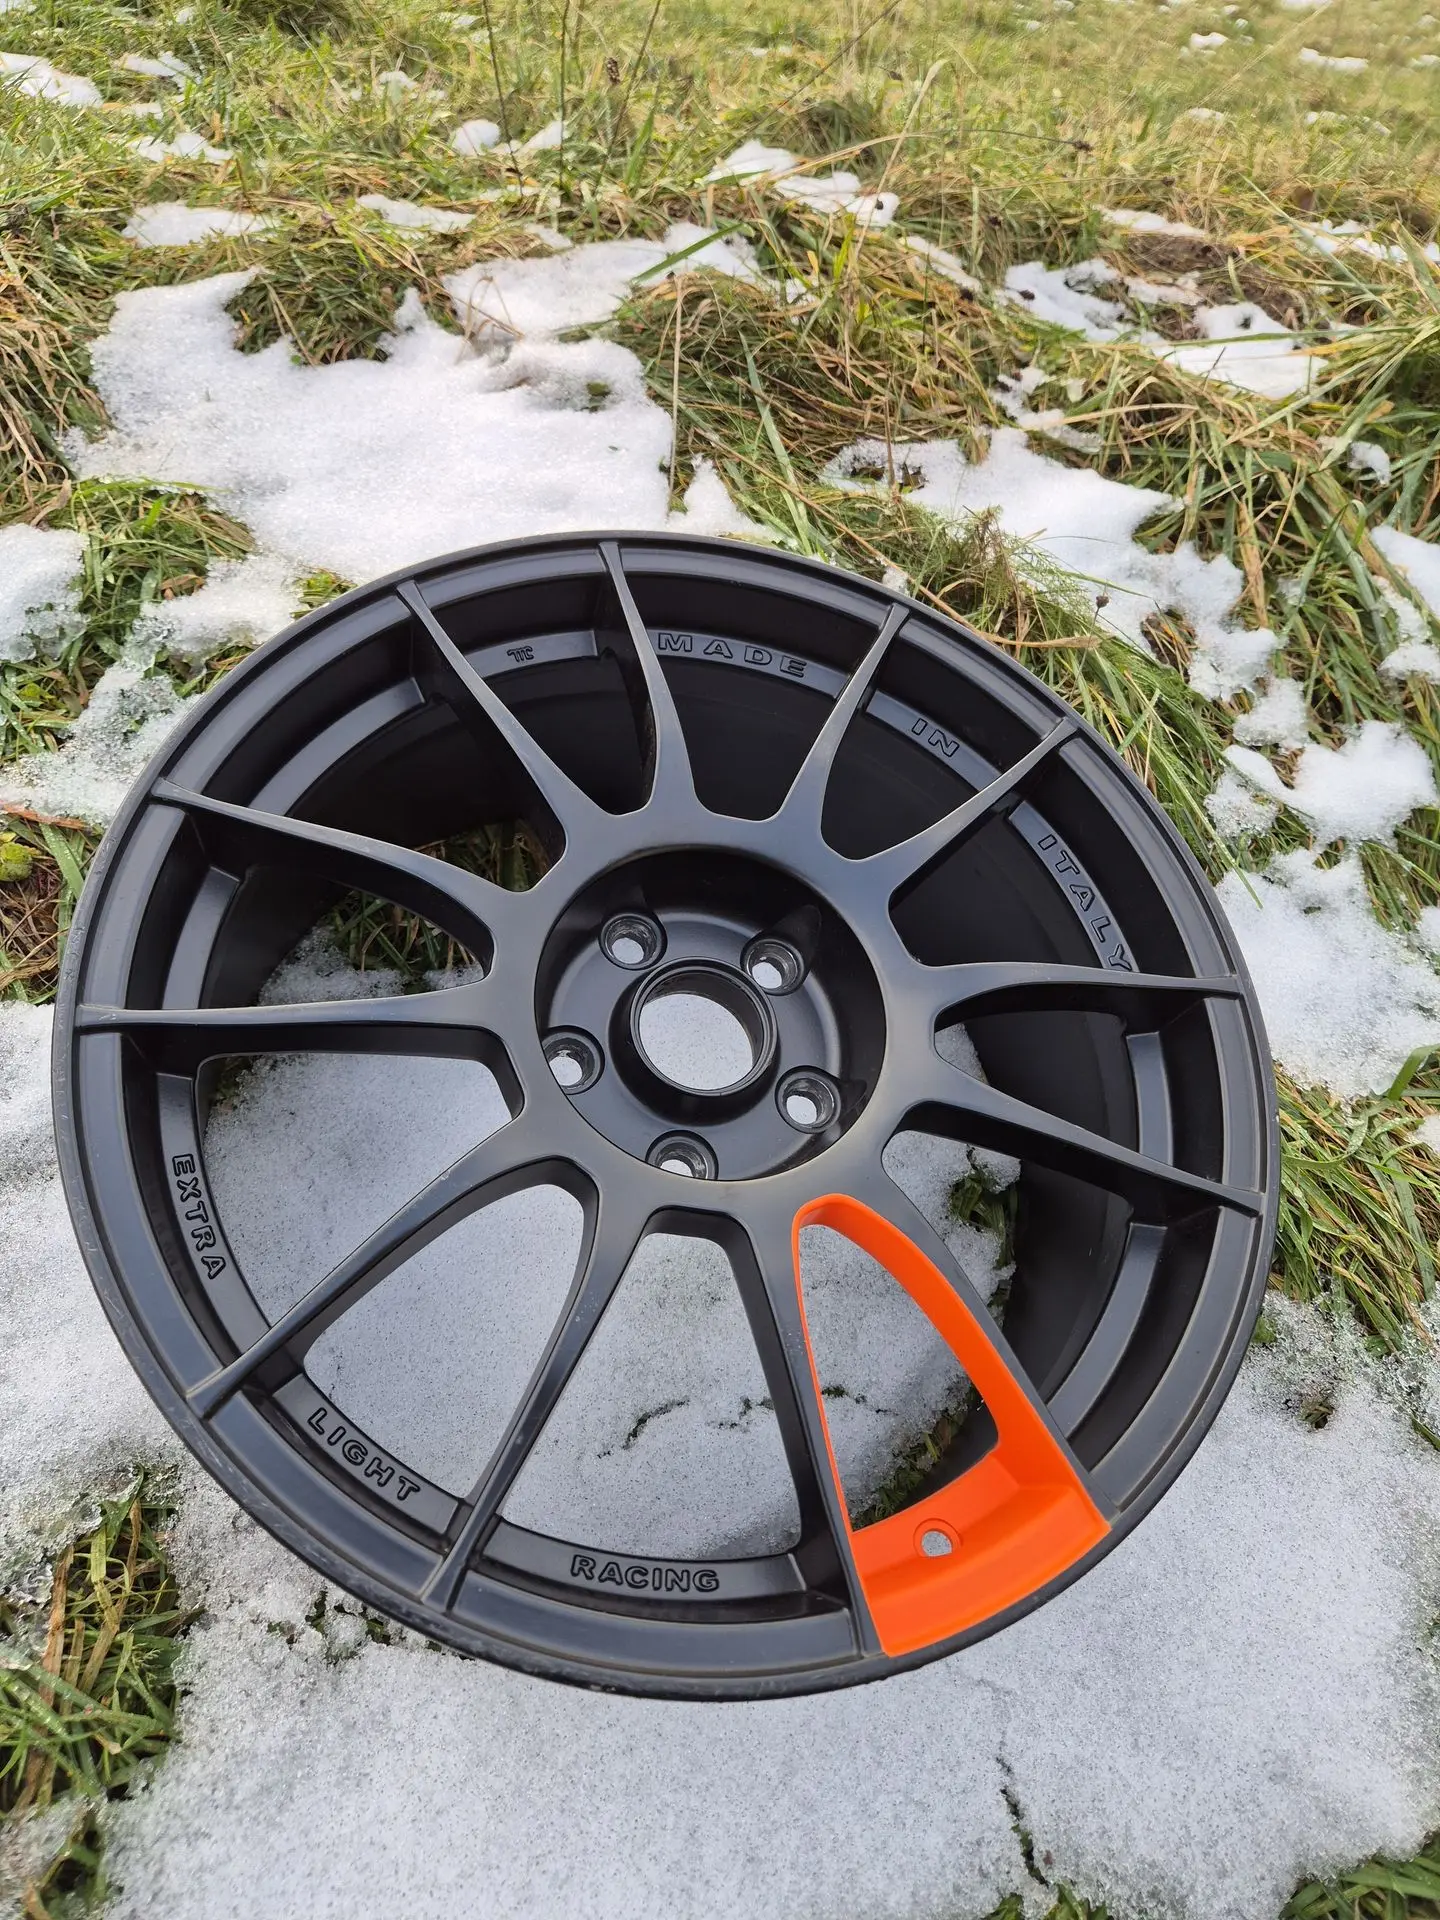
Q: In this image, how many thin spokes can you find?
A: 12